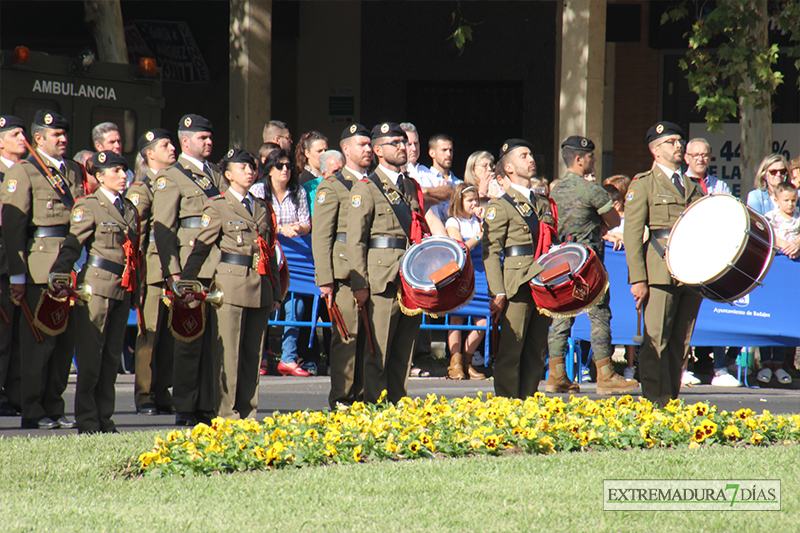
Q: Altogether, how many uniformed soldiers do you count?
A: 11